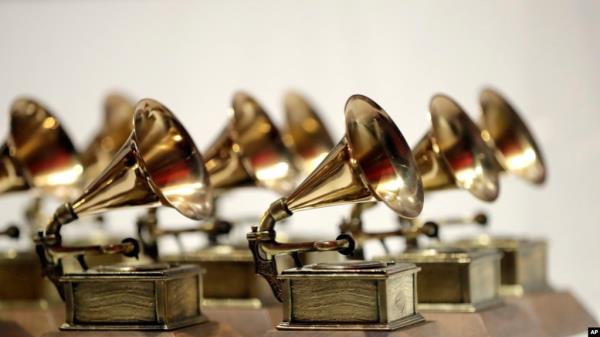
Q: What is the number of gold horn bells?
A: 8